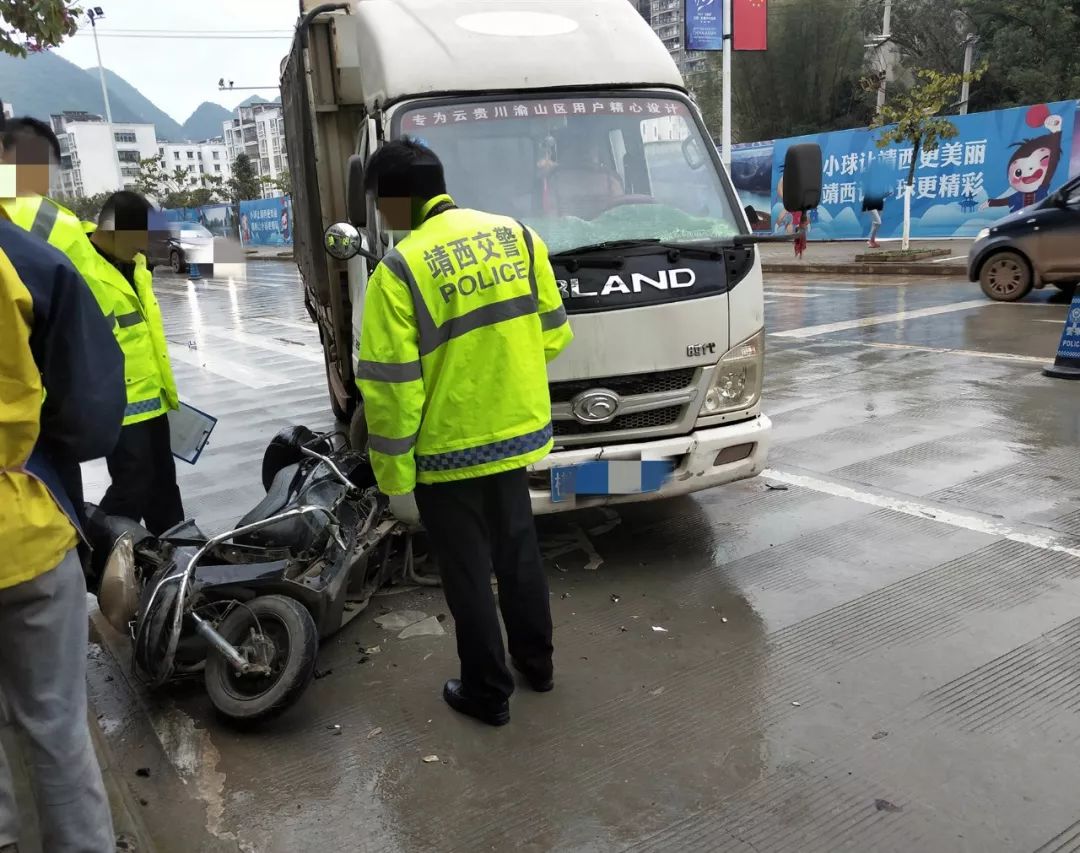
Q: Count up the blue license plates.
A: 1